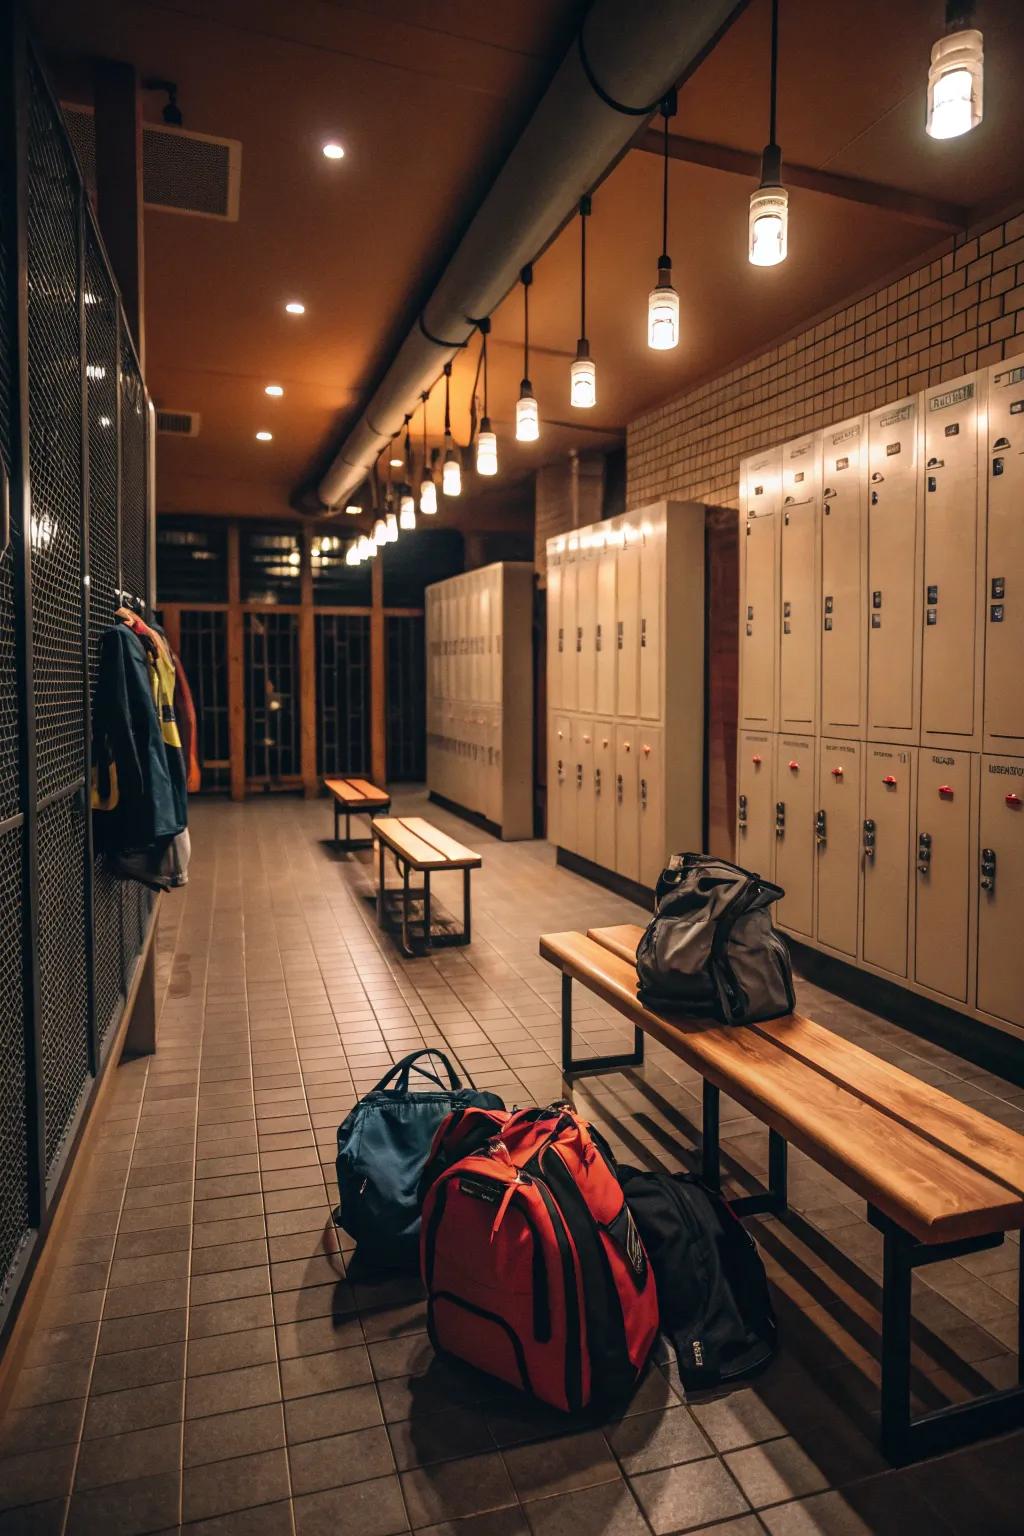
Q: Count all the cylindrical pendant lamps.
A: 14